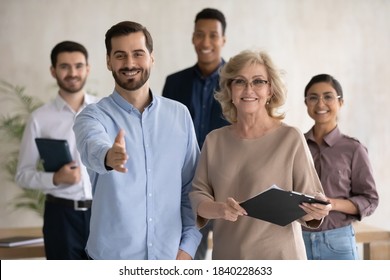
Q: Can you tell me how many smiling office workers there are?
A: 5